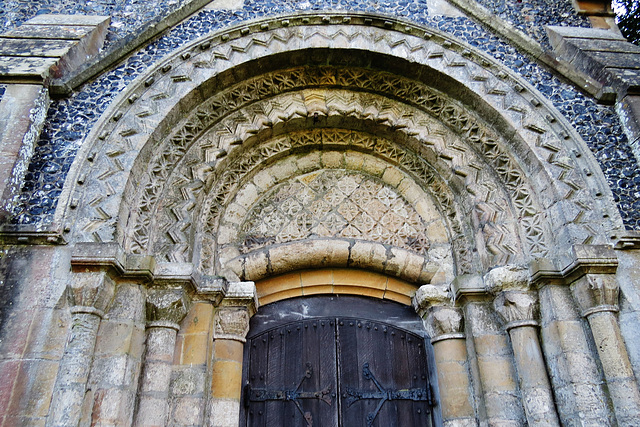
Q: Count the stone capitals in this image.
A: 6